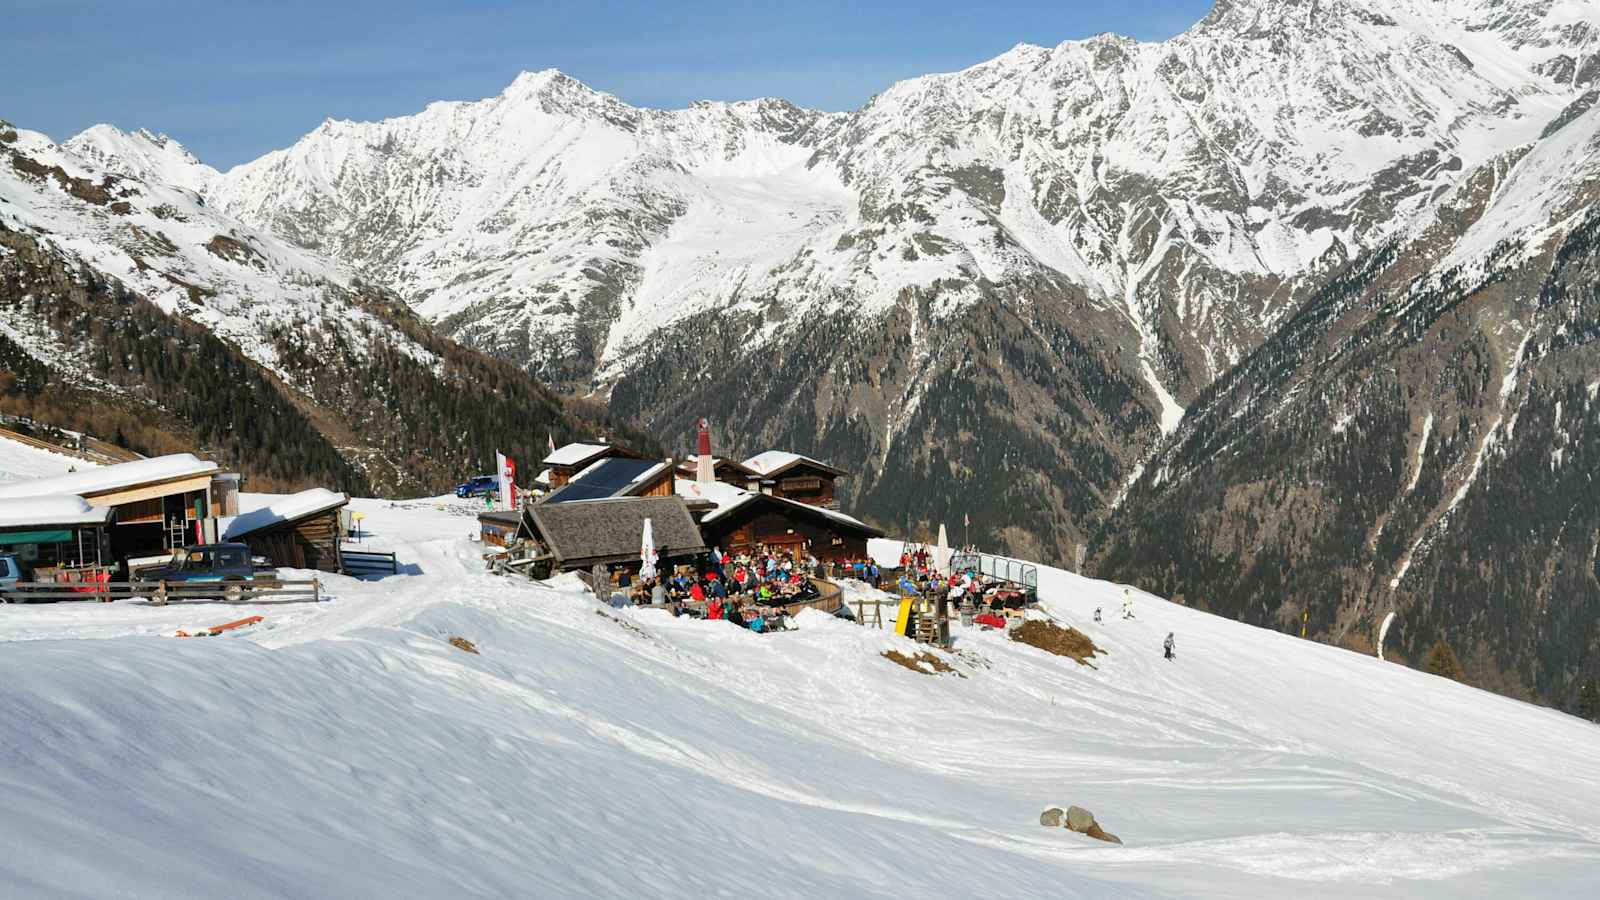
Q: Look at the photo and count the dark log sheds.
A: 1